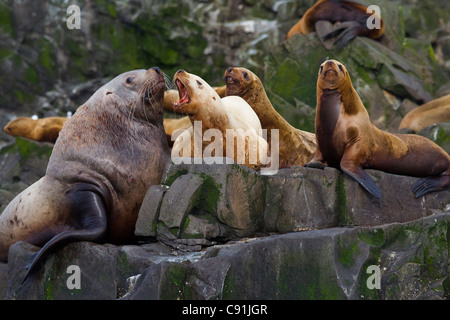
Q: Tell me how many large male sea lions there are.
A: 1